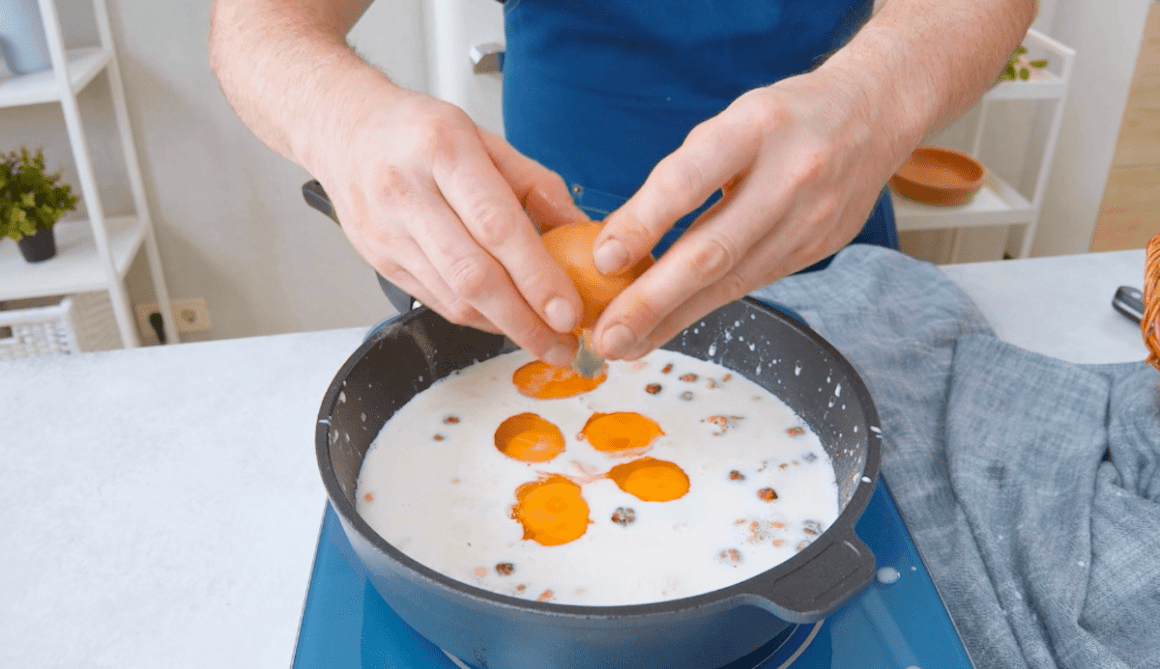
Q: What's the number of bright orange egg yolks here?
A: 5